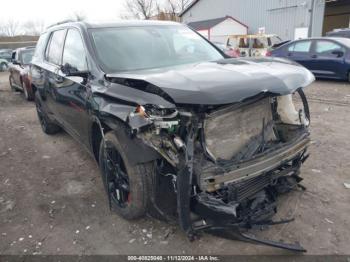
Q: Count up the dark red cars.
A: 1